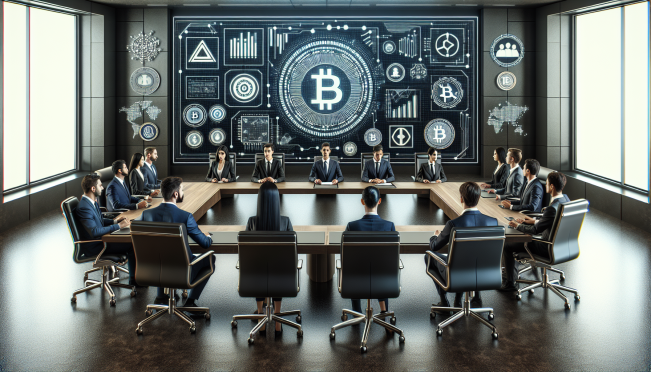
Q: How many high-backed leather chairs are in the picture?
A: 13